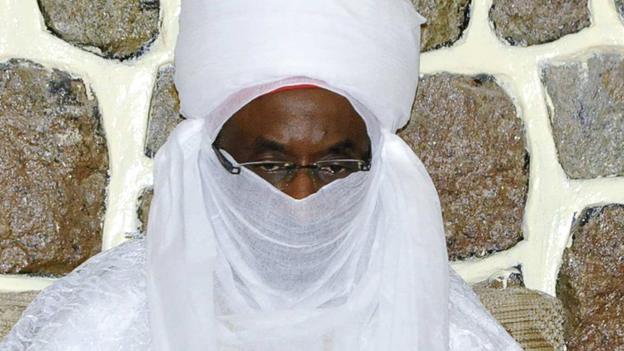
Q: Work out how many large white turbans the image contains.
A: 1